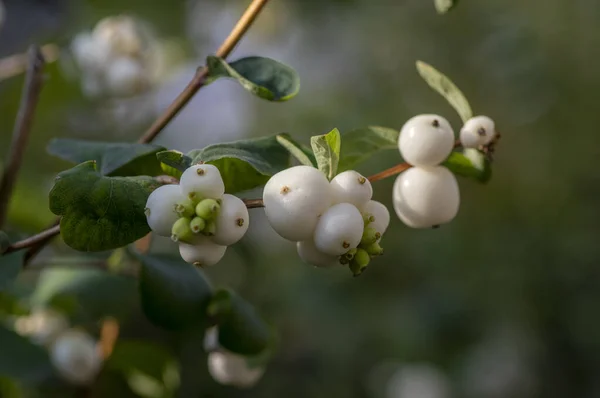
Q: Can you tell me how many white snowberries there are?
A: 12